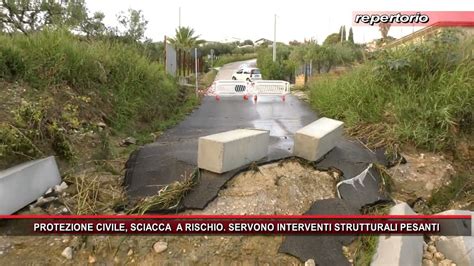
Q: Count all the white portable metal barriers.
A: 2